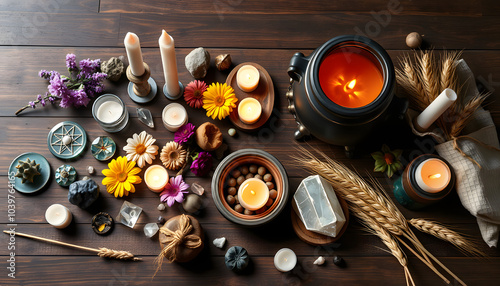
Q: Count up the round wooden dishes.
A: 2